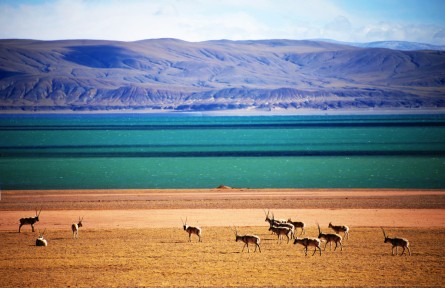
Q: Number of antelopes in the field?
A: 13